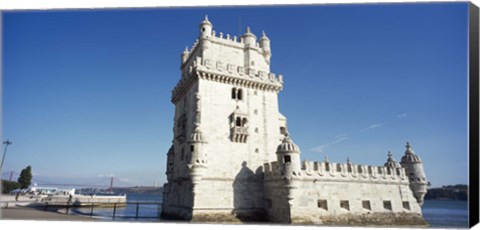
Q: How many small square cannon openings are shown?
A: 5